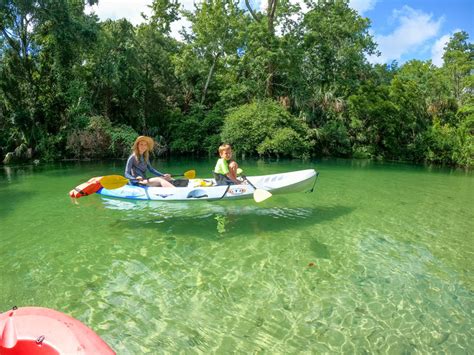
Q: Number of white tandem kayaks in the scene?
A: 1